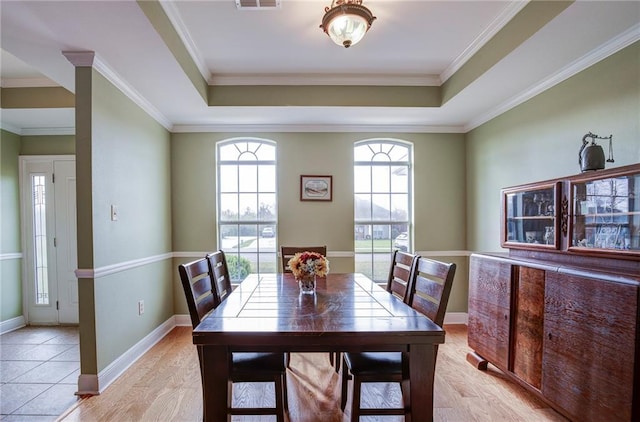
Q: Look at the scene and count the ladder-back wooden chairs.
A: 5